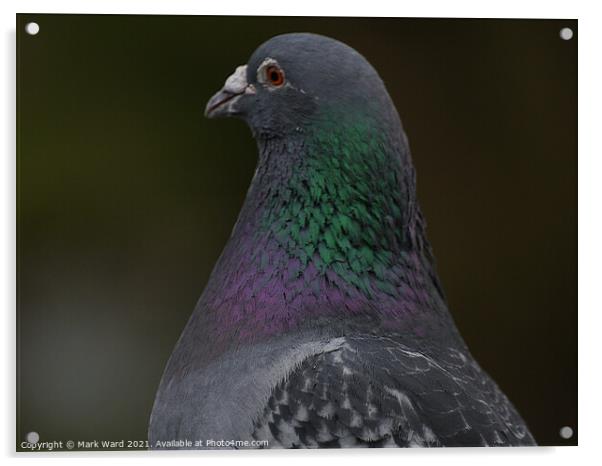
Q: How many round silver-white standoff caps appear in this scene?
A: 4